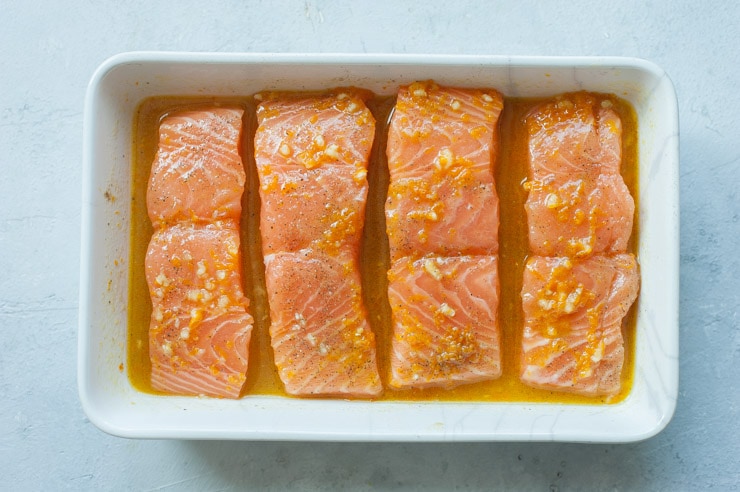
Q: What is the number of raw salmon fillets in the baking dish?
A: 4